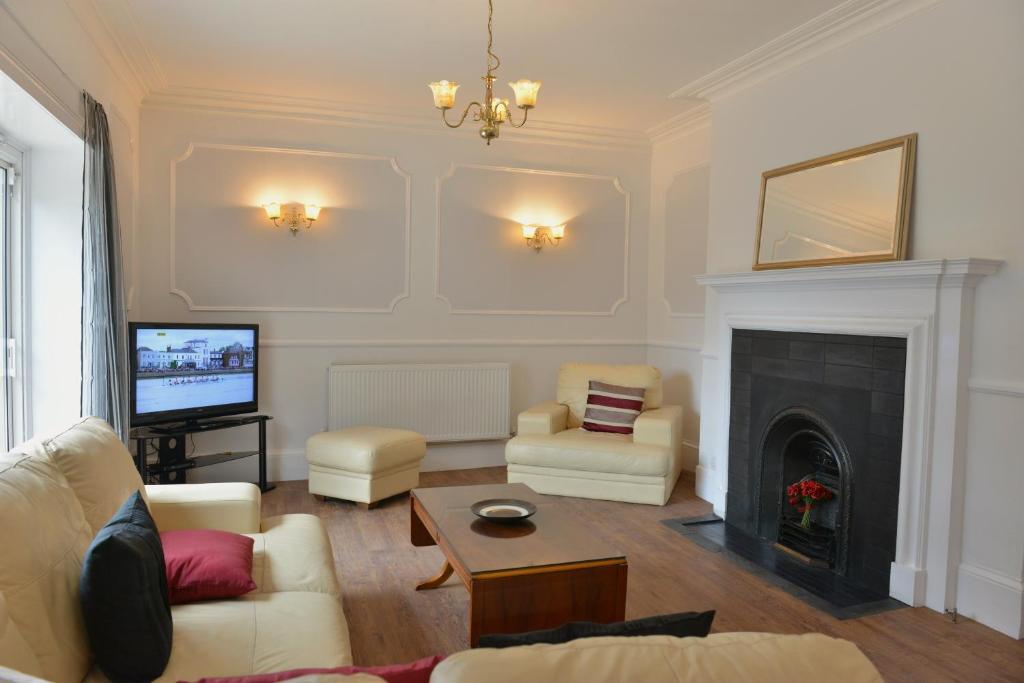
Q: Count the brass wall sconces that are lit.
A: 2